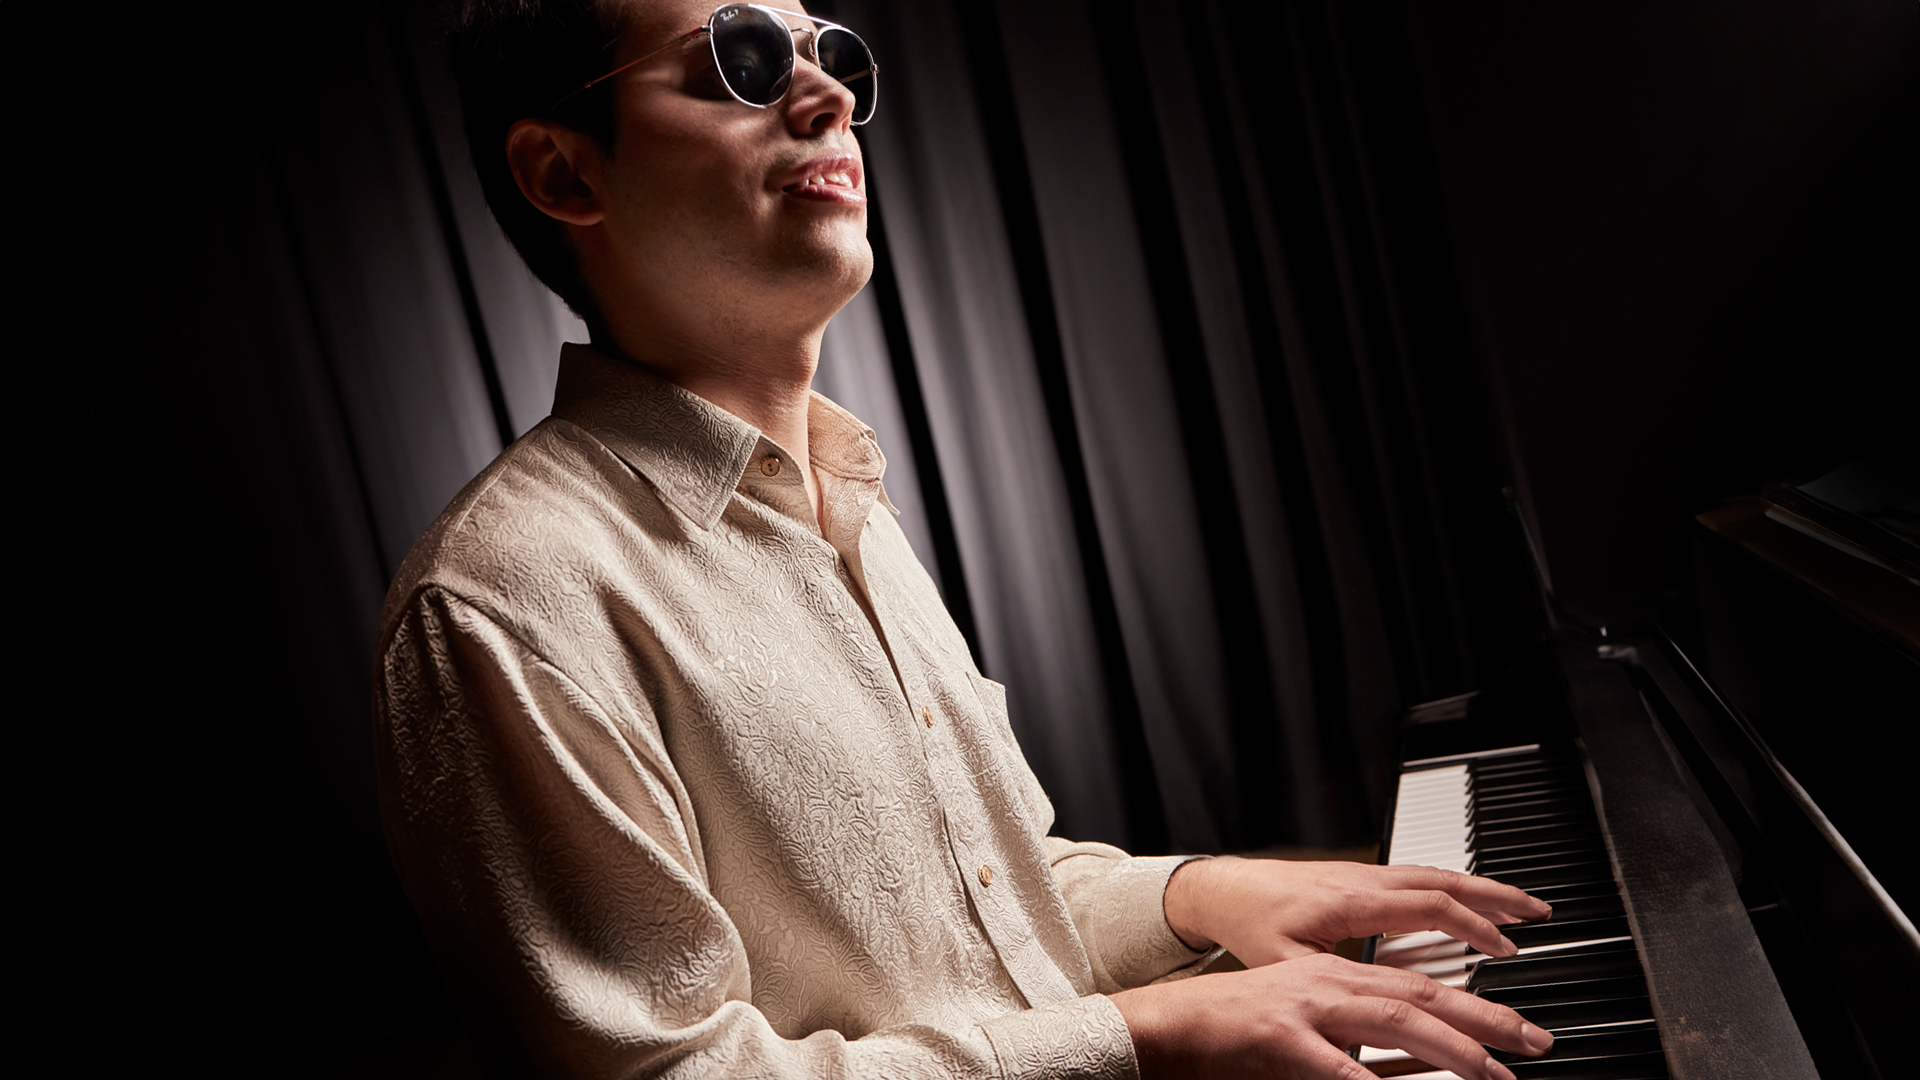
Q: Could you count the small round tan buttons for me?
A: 3